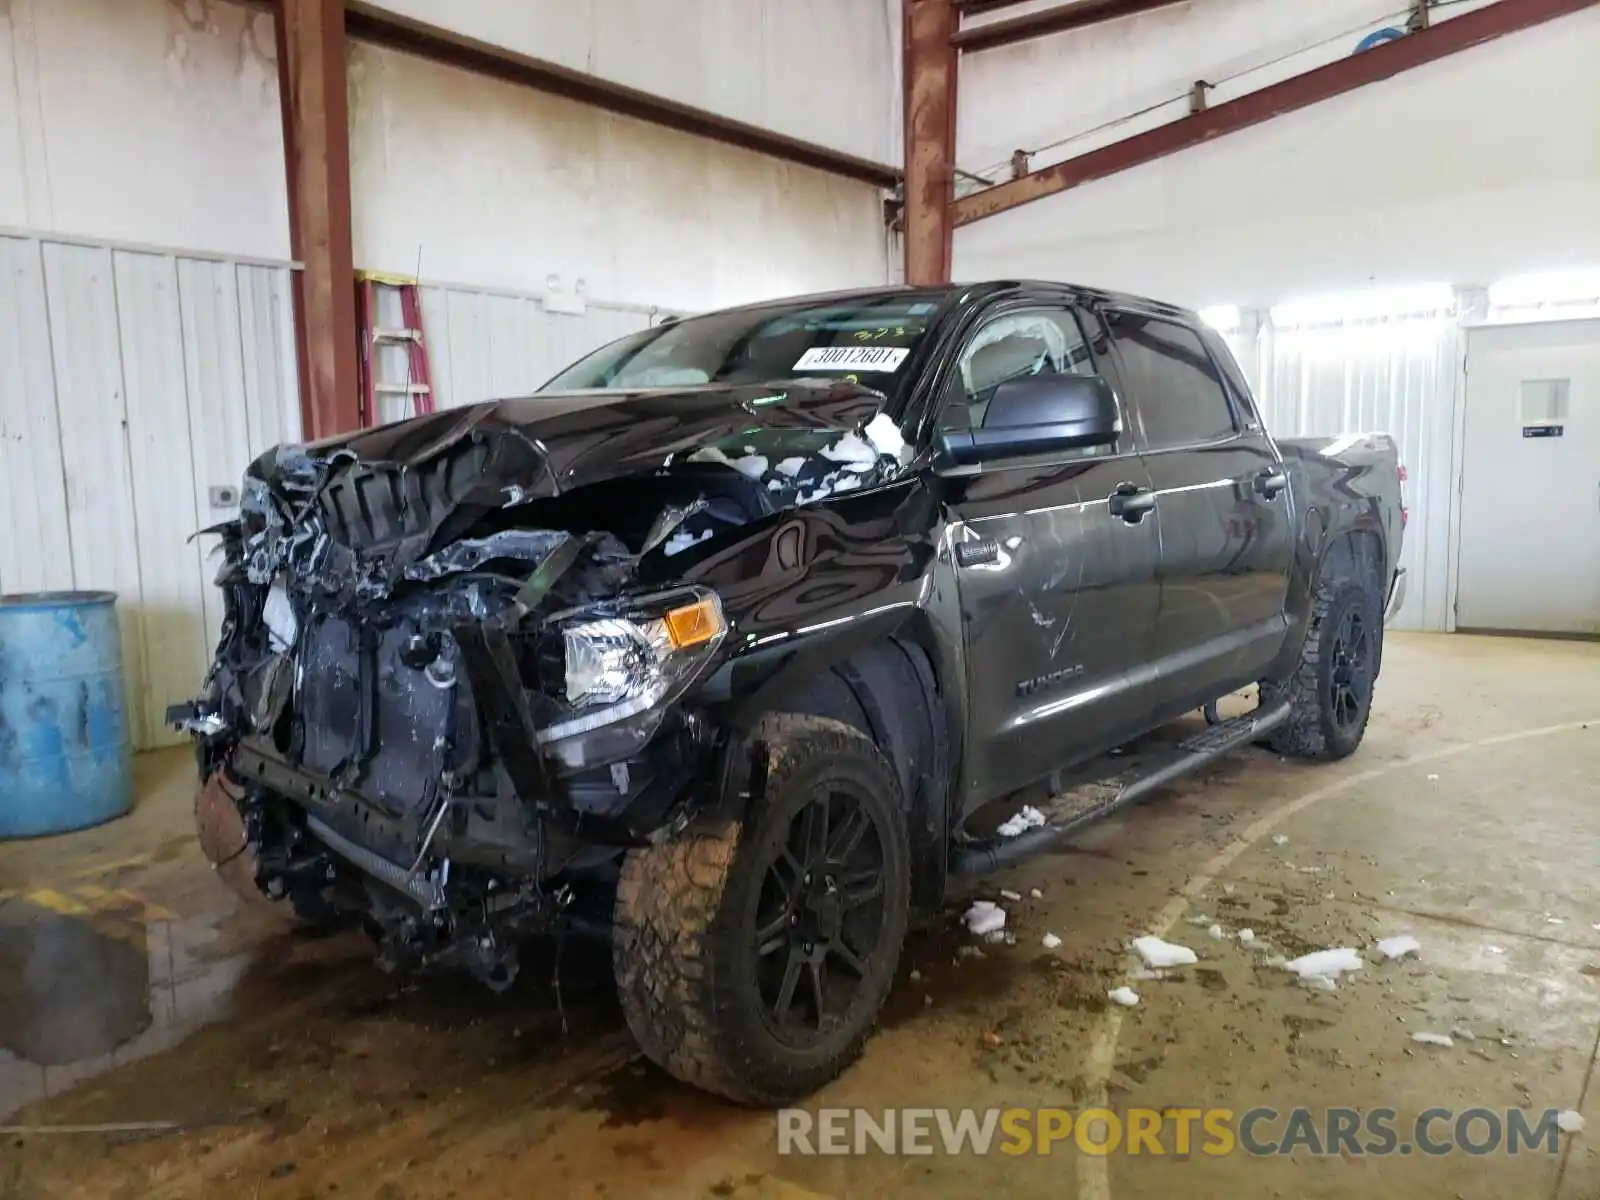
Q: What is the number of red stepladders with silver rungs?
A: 1